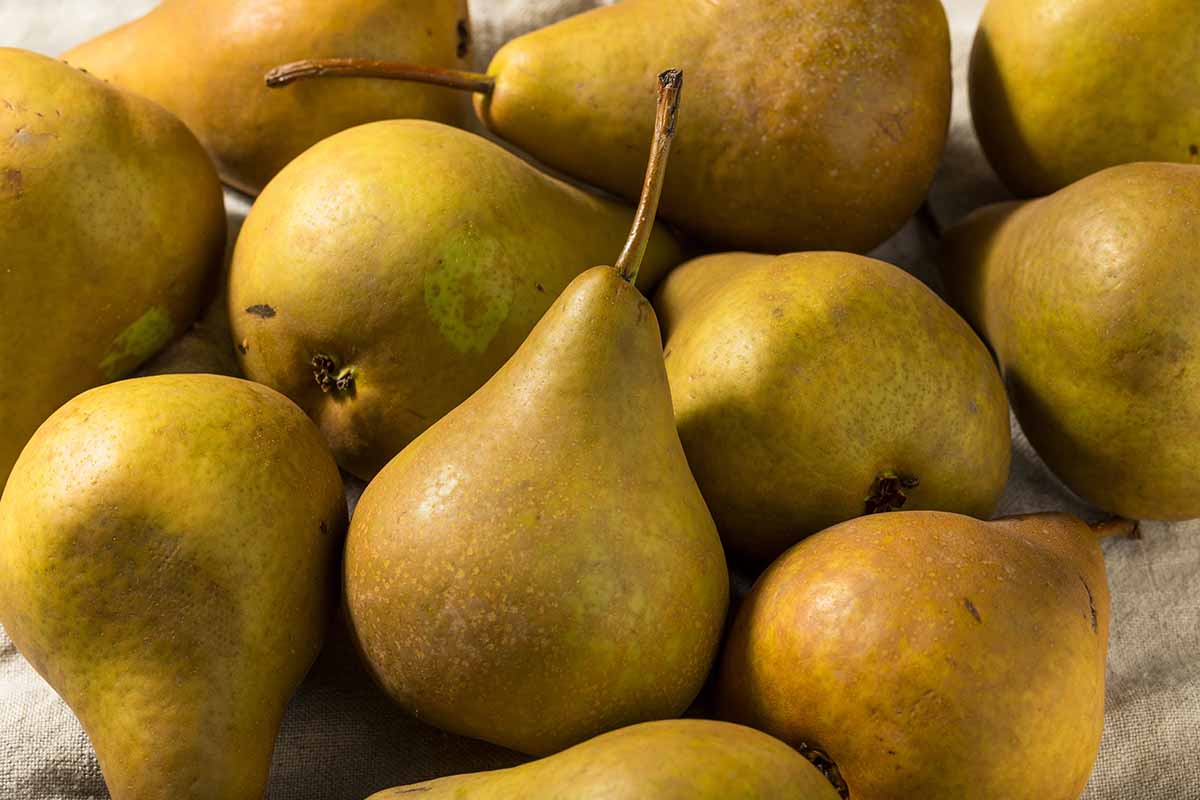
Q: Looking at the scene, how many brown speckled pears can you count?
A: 11